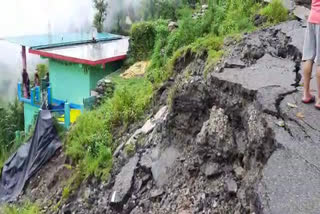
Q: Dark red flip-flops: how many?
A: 2